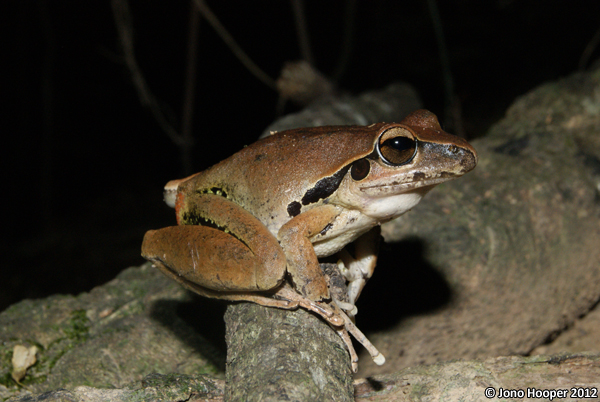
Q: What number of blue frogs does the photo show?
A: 0